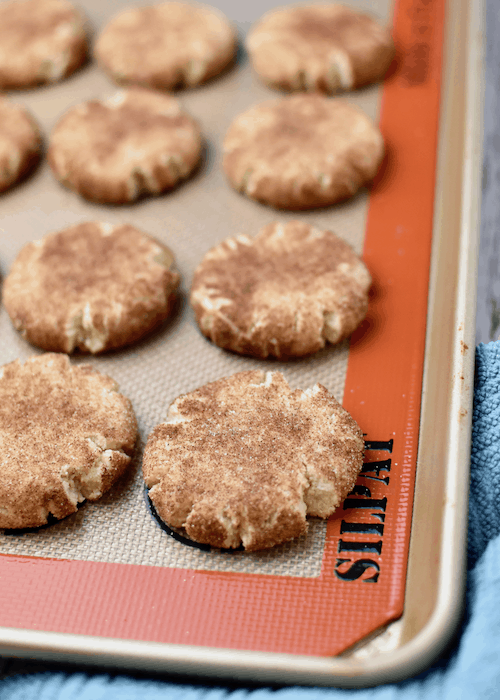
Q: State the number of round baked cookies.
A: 10